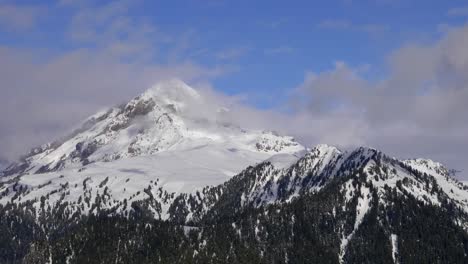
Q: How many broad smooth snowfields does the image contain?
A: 1